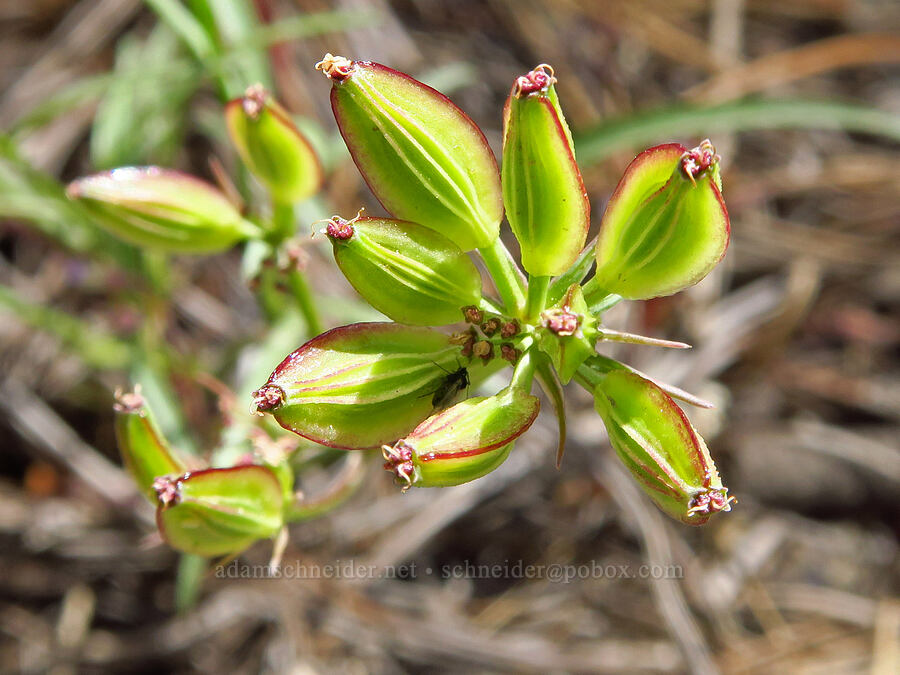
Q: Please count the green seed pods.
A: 11